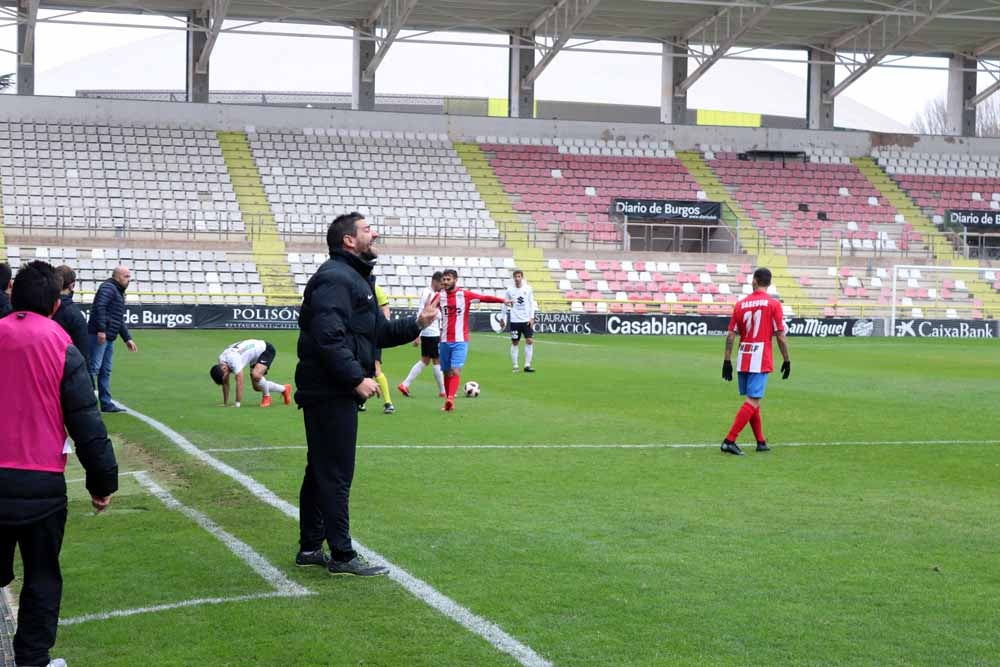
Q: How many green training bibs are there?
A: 0